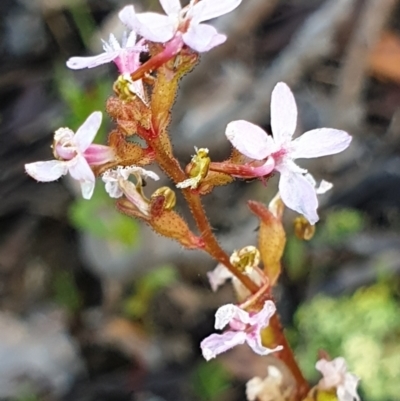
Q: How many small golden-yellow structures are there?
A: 5